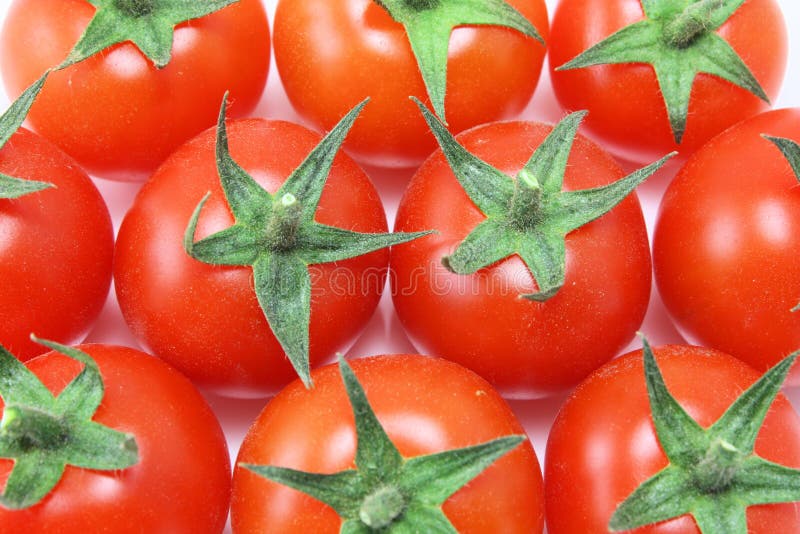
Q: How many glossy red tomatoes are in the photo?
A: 10